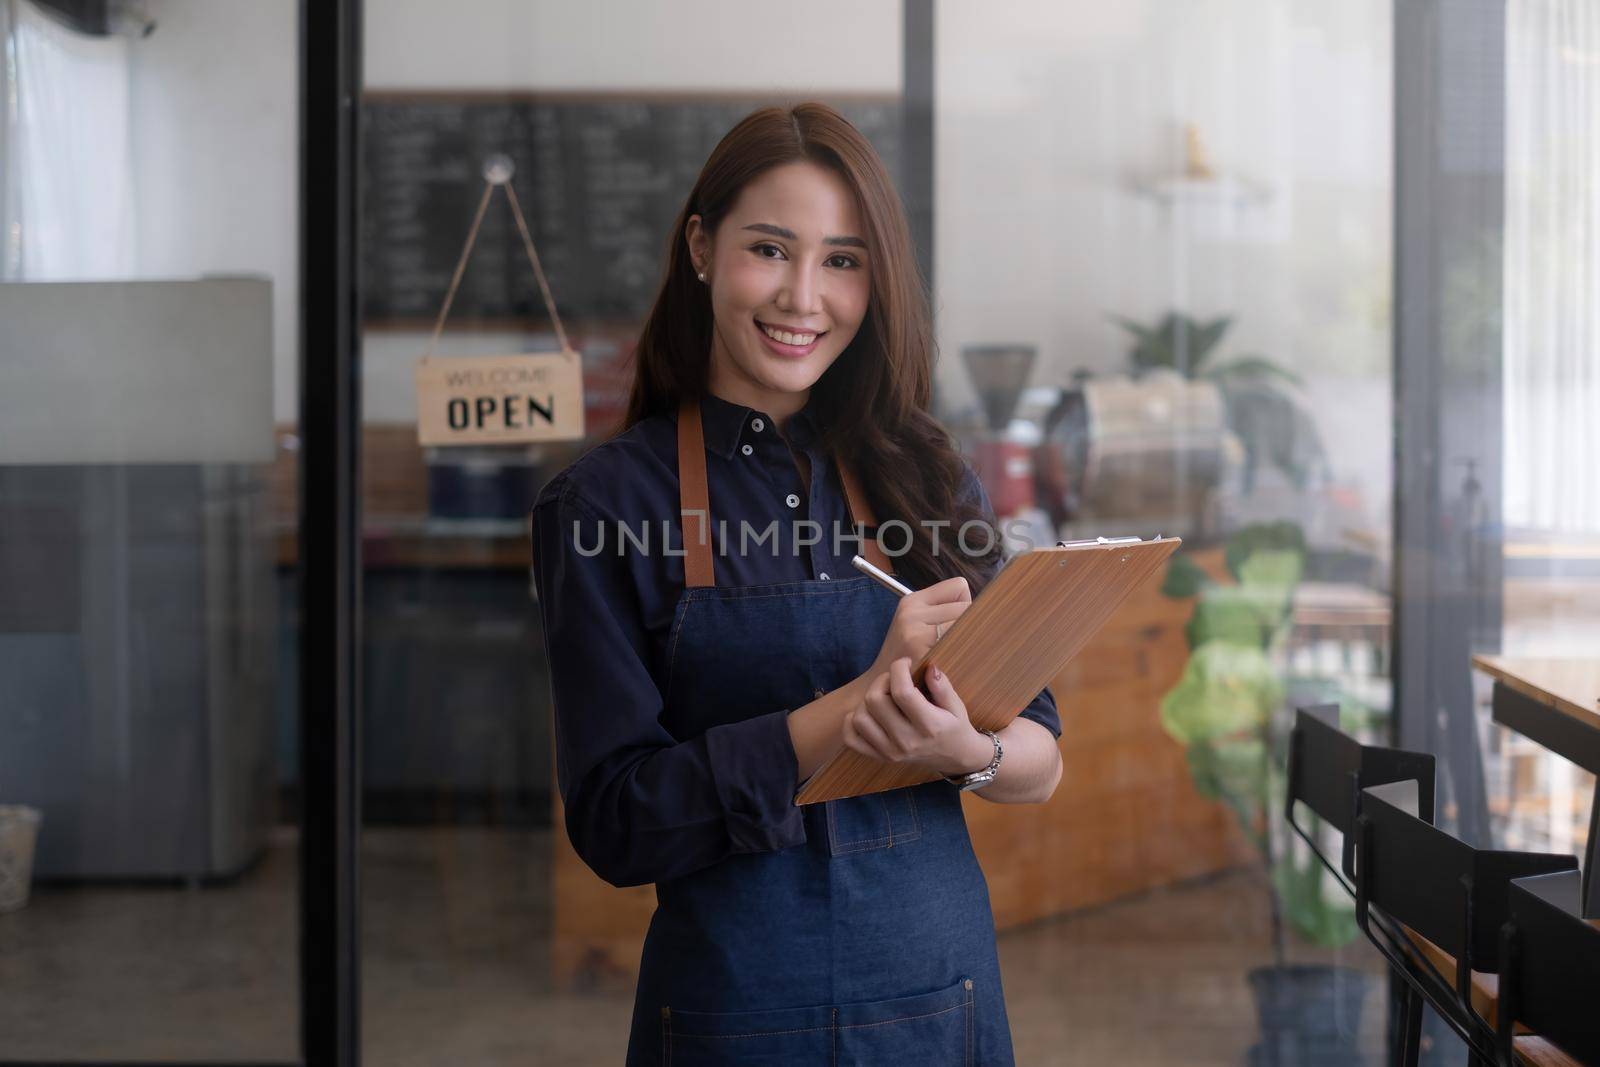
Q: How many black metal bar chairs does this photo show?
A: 3